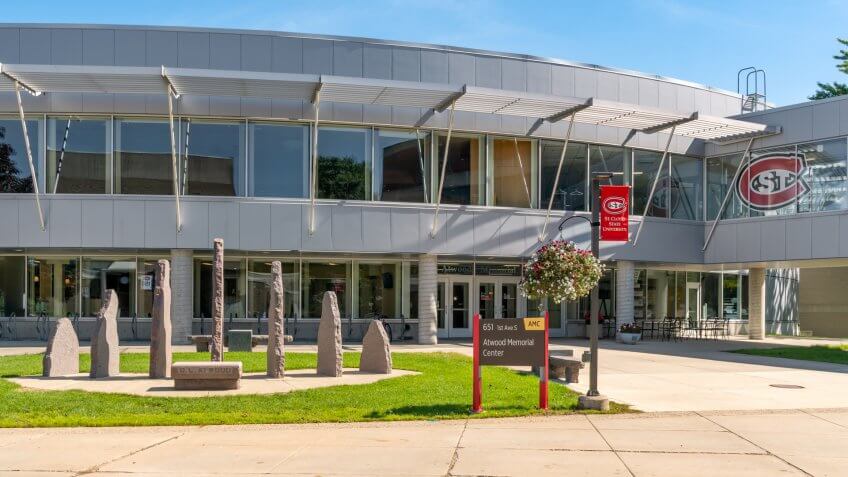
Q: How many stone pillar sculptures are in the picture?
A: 7